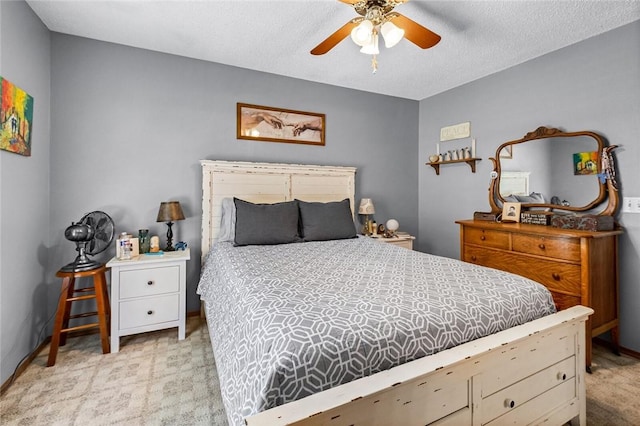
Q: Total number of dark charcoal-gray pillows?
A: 2